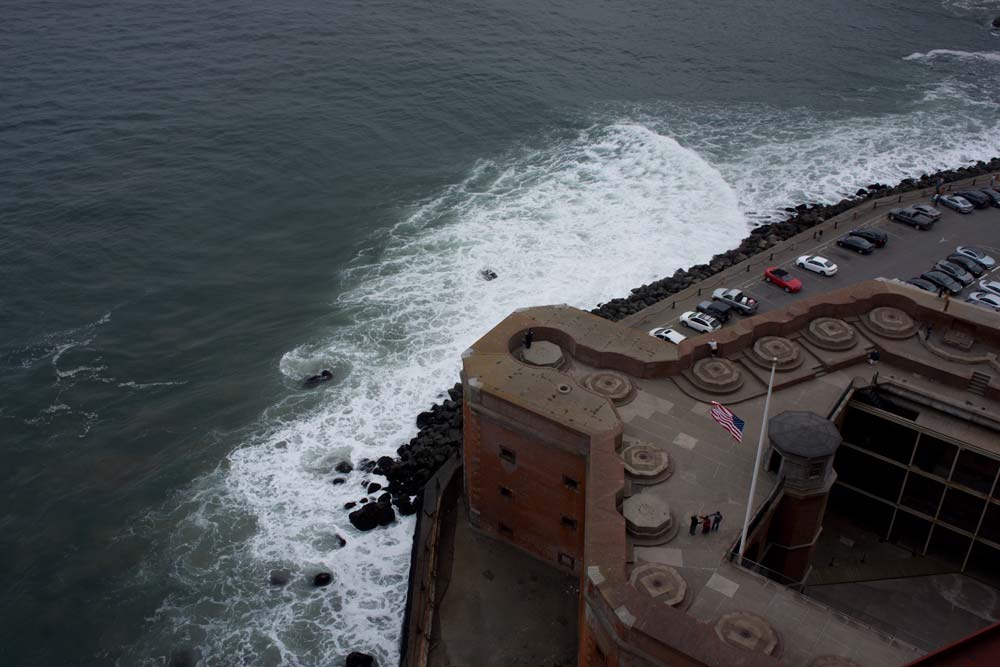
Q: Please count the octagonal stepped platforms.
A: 11